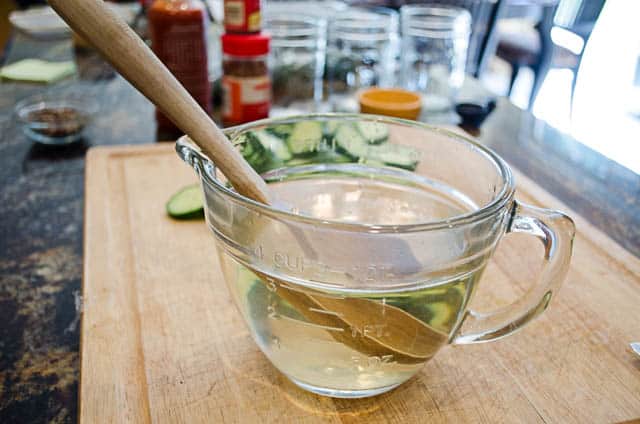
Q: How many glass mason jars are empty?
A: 3